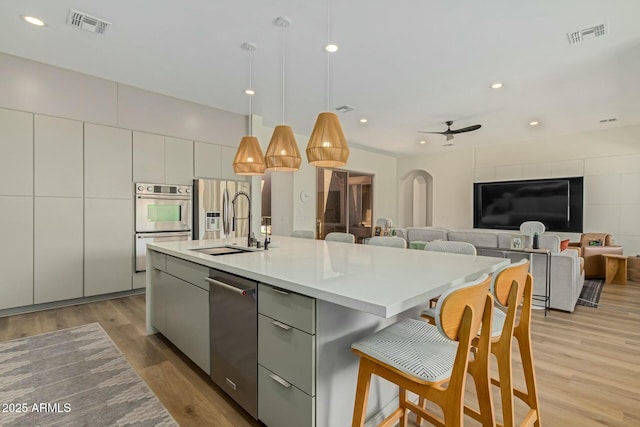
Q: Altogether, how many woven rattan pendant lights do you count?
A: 3